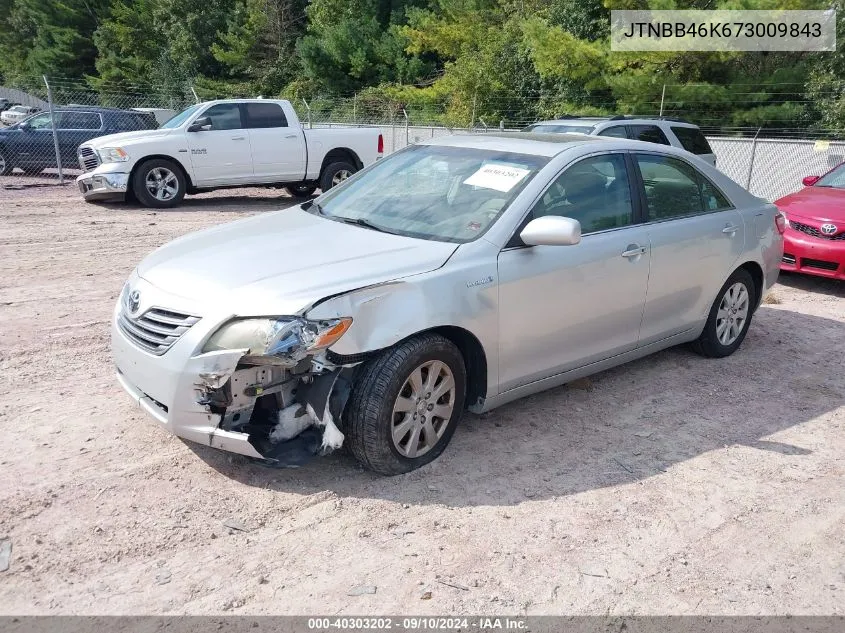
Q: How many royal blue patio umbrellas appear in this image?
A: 0